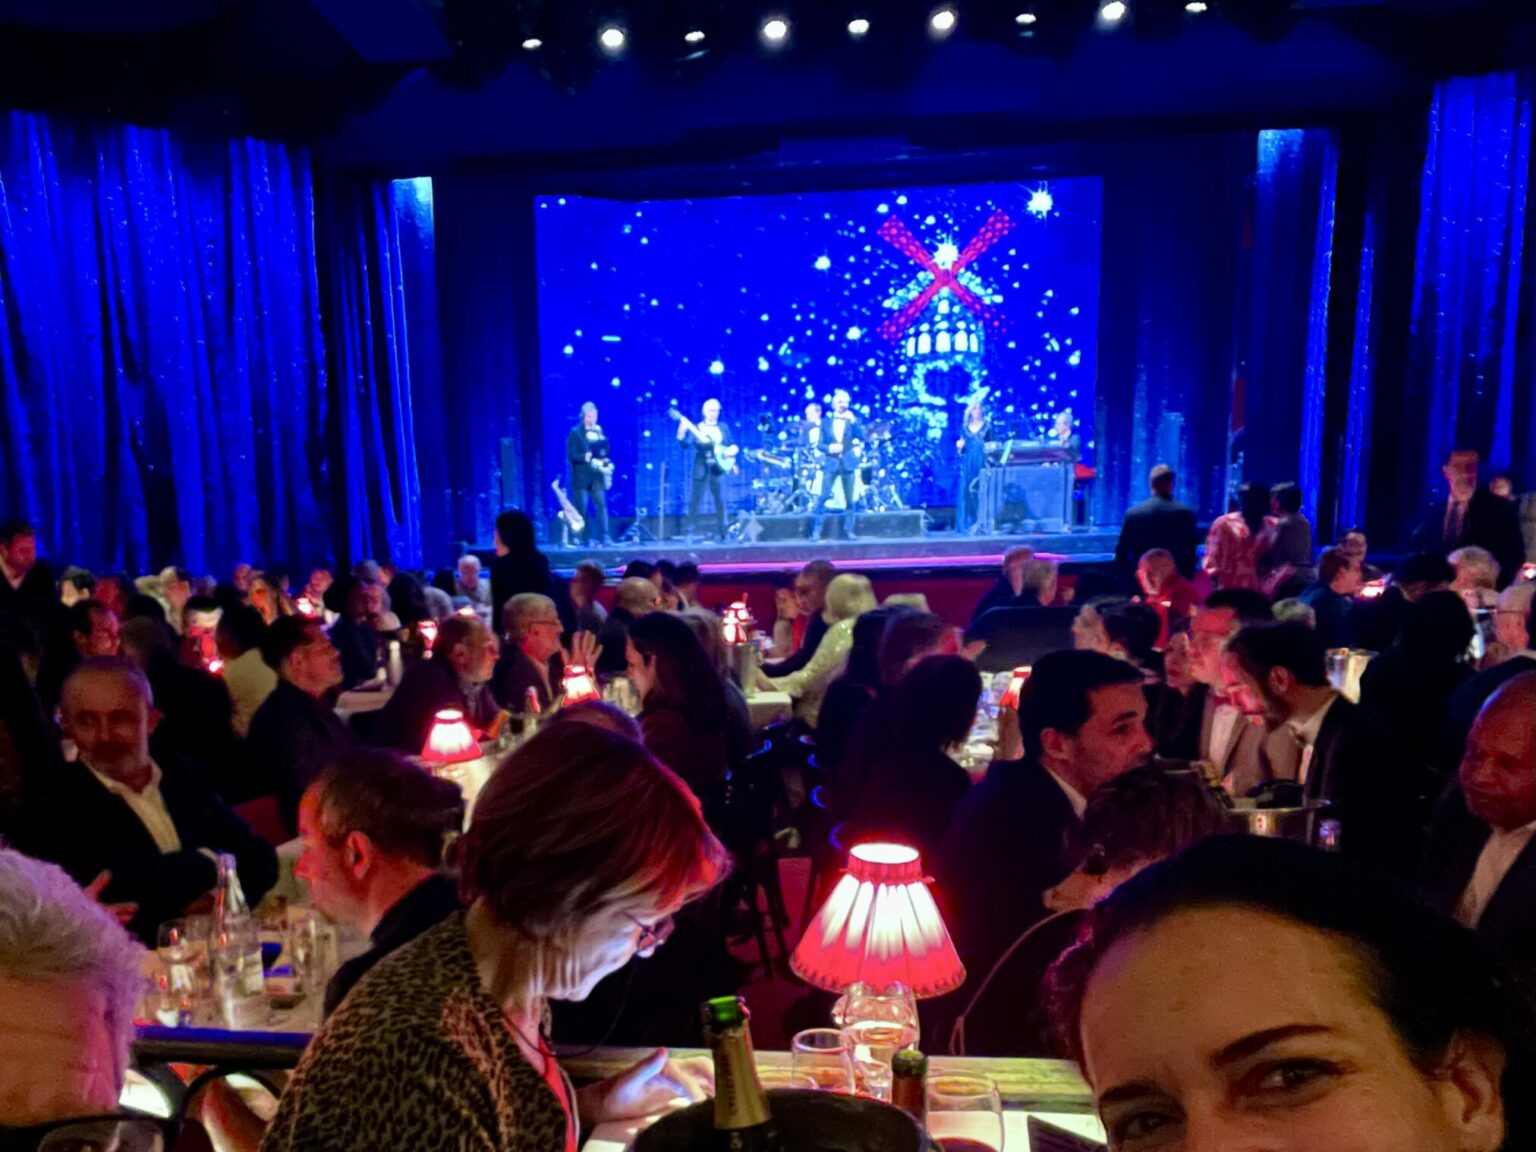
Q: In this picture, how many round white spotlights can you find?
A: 9